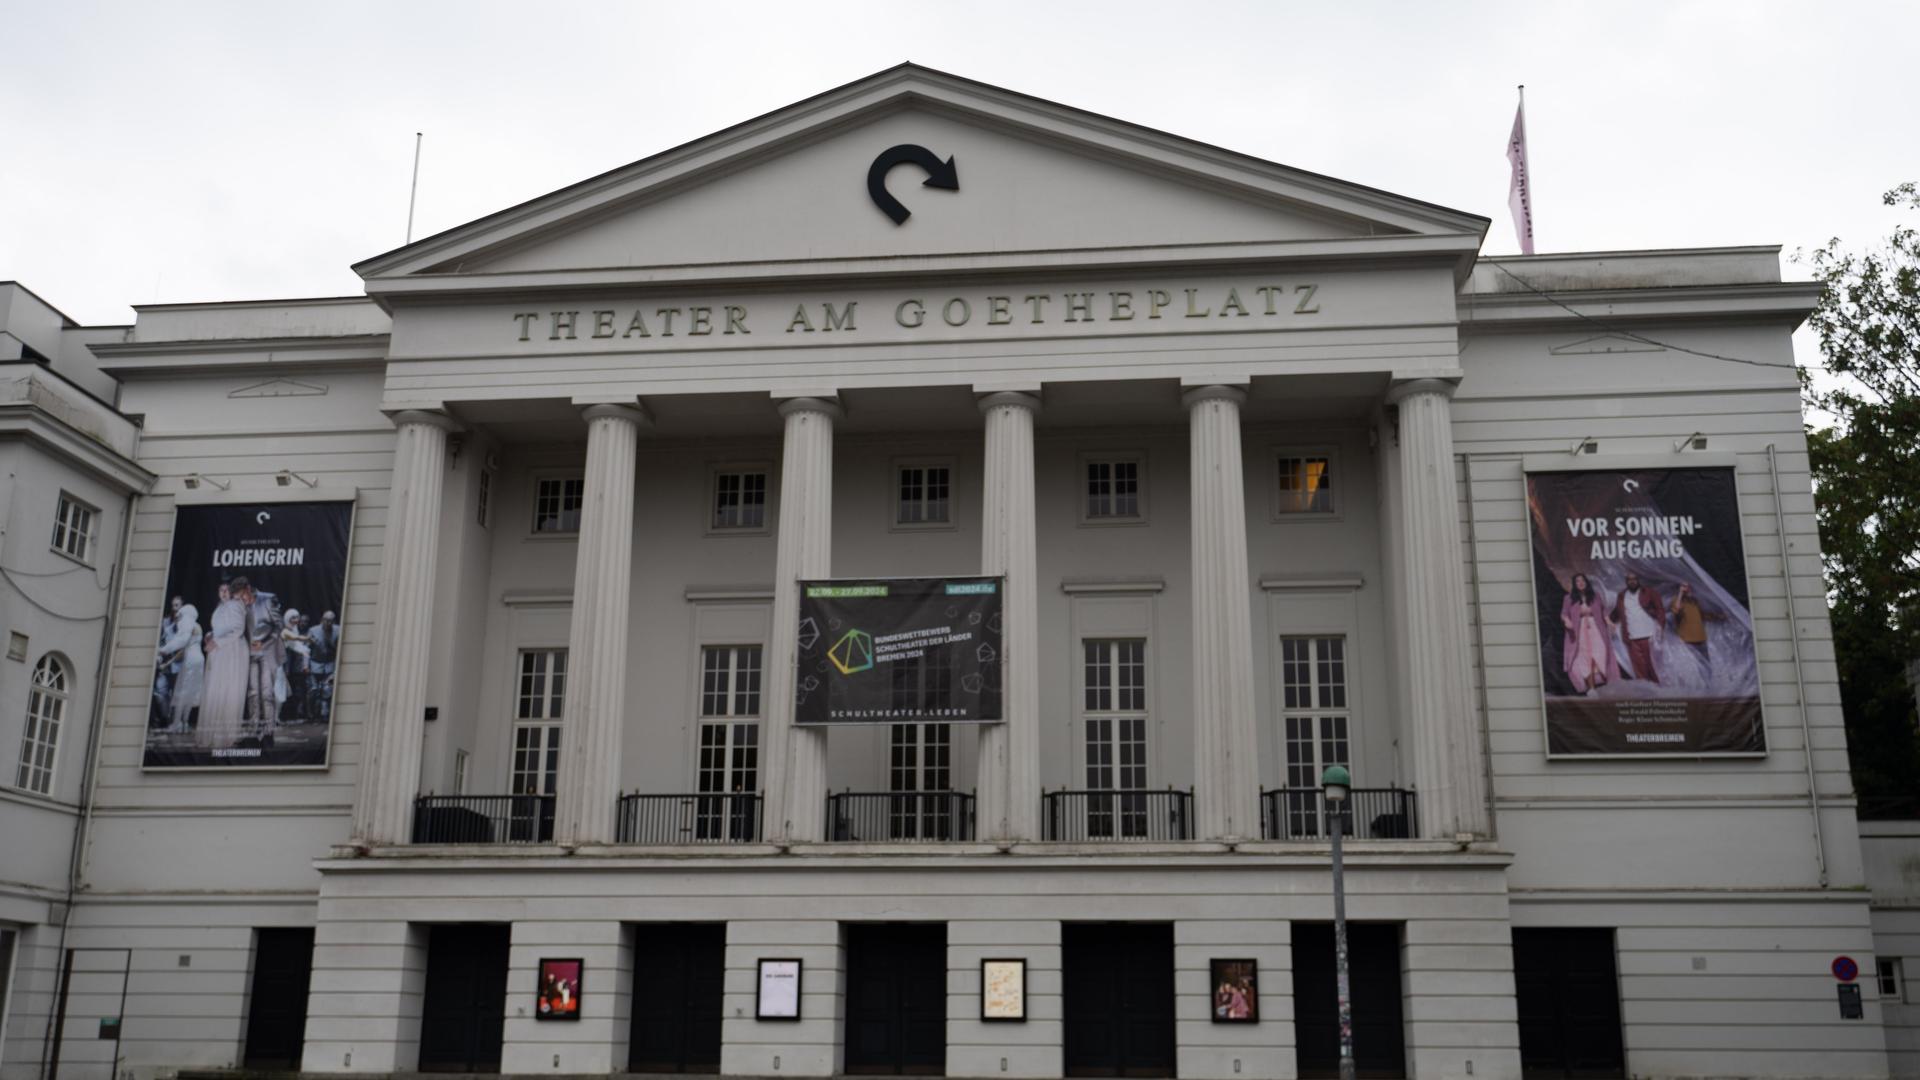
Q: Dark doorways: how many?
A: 7